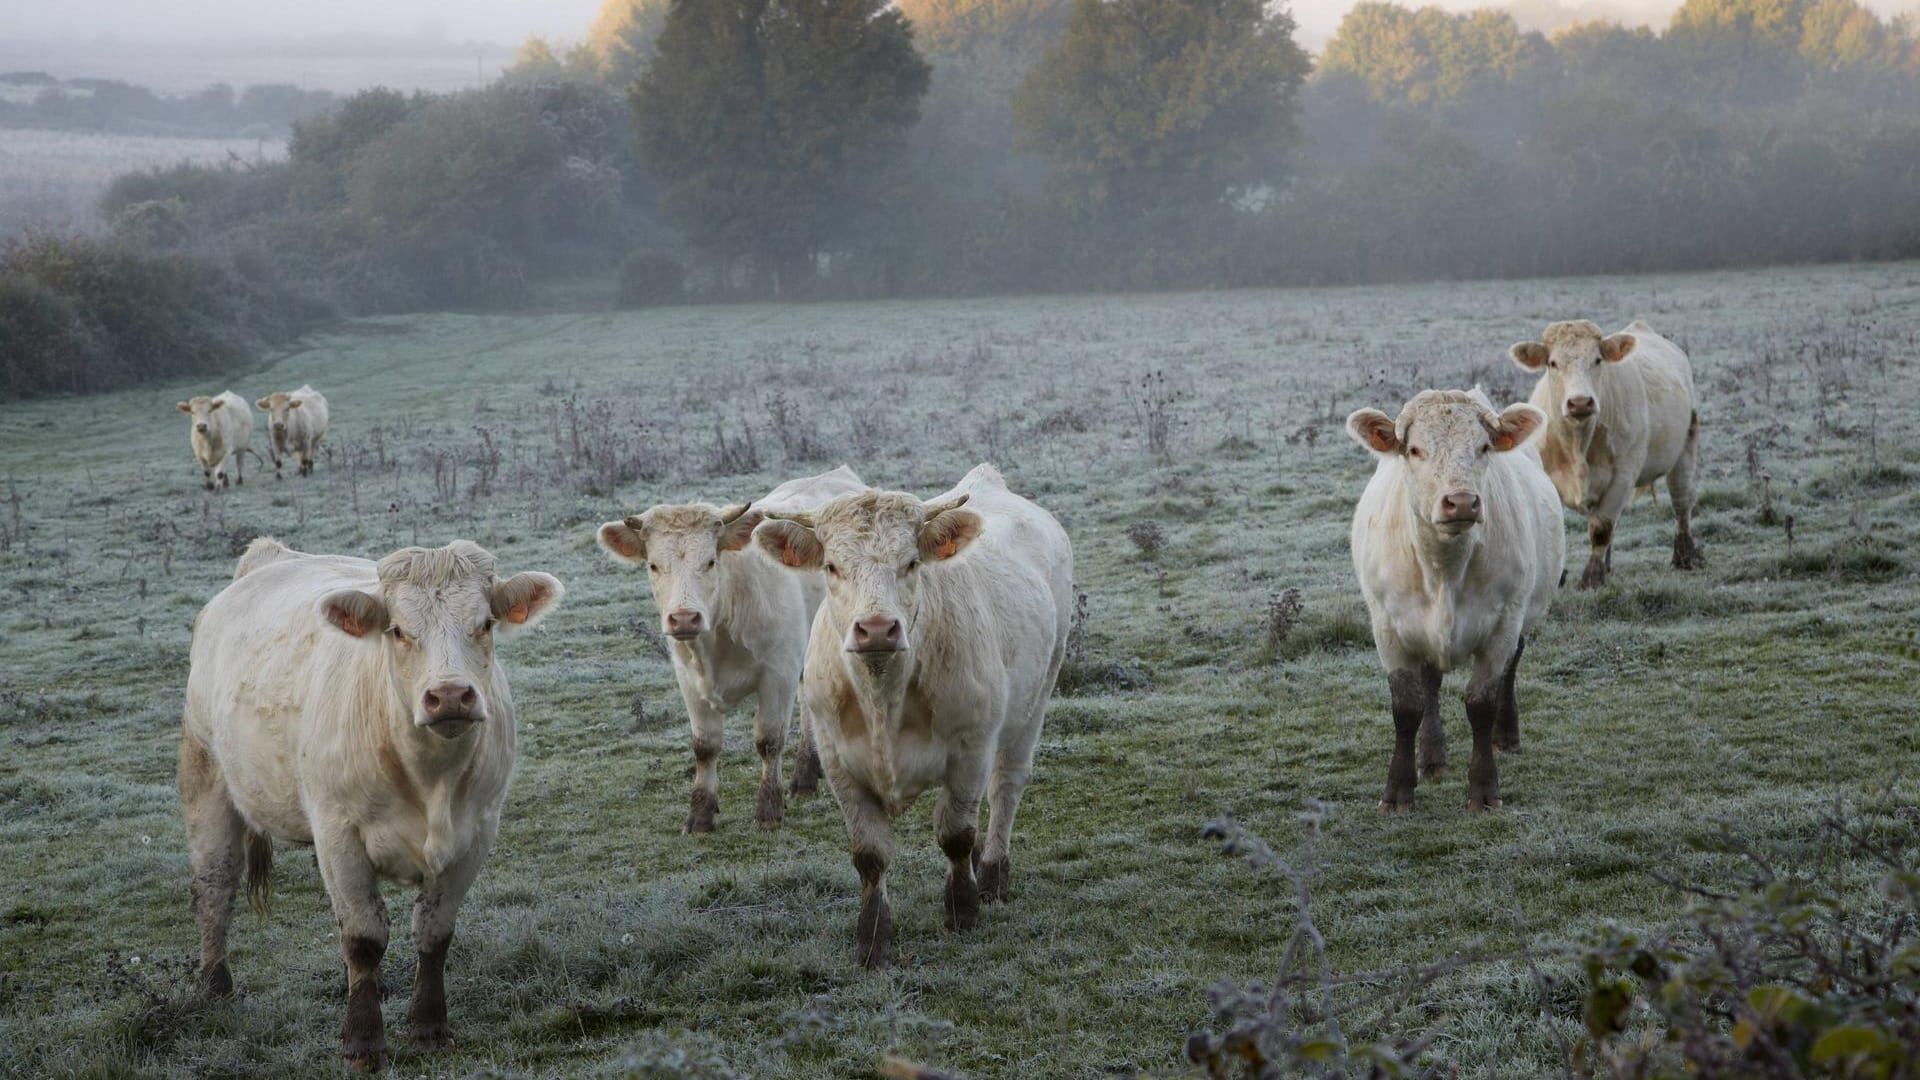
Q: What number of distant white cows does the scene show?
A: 2